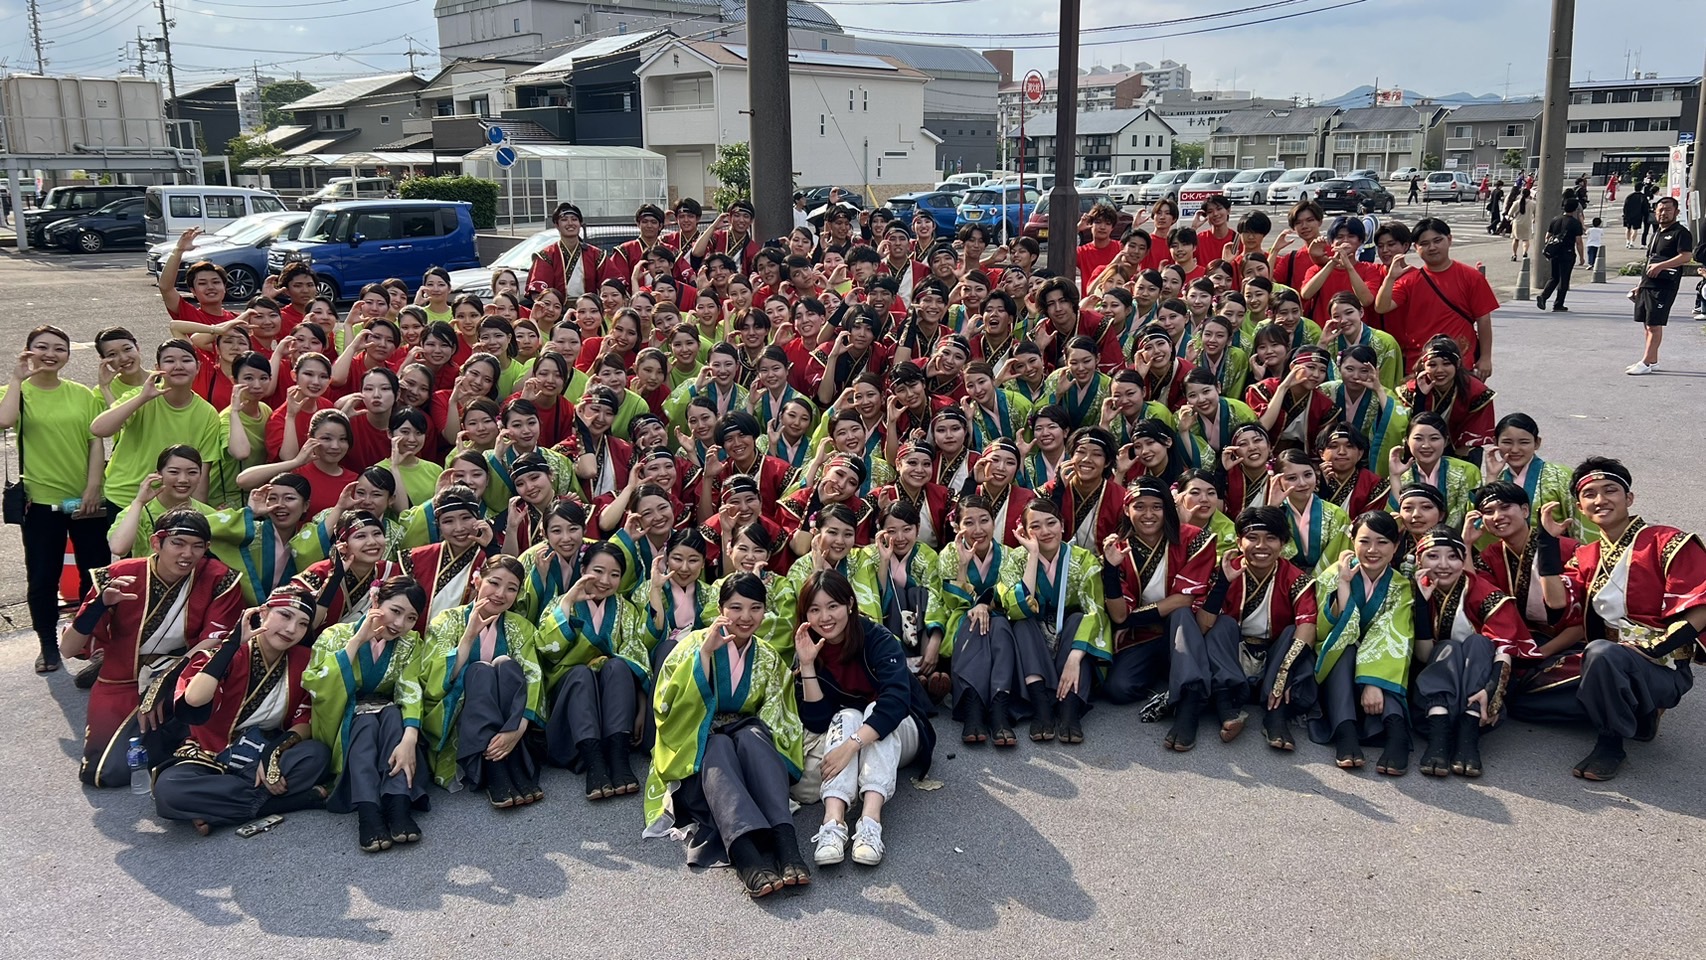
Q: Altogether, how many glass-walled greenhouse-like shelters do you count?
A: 1